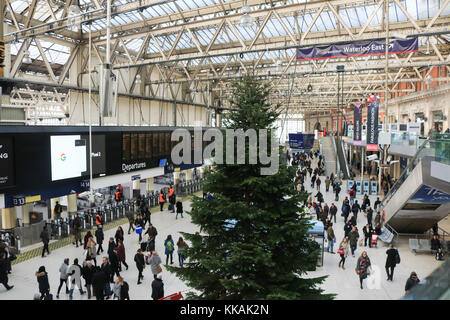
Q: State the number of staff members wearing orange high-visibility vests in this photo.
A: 4